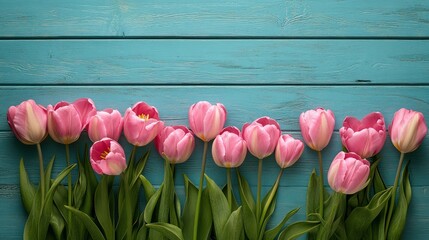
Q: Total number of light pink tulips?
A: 14